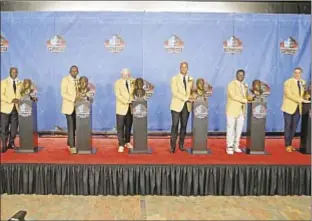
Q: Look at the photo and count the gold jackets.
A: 6